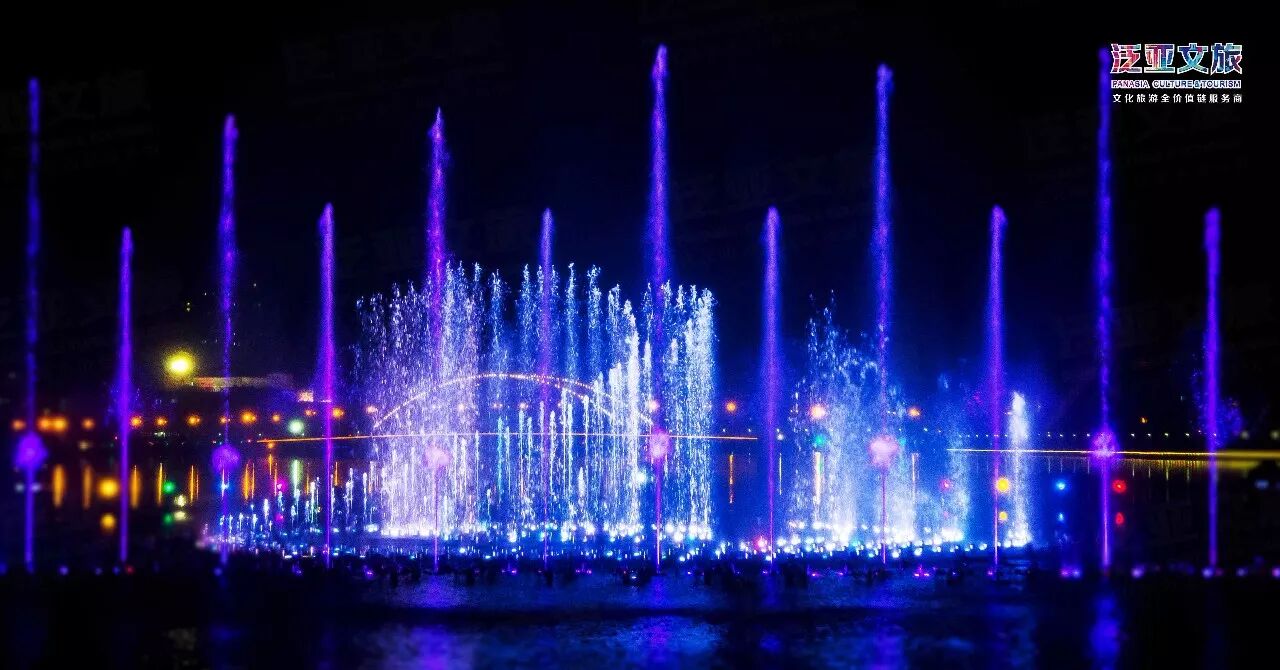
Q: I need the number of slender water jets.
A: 12